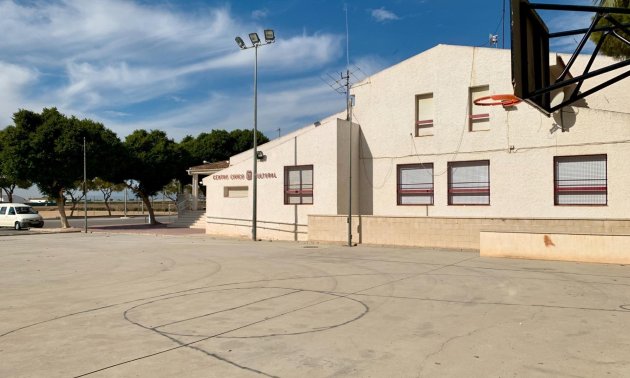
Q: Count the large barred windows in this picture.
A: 4